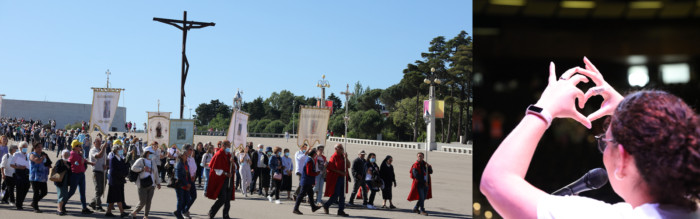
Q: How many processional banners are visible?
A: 5